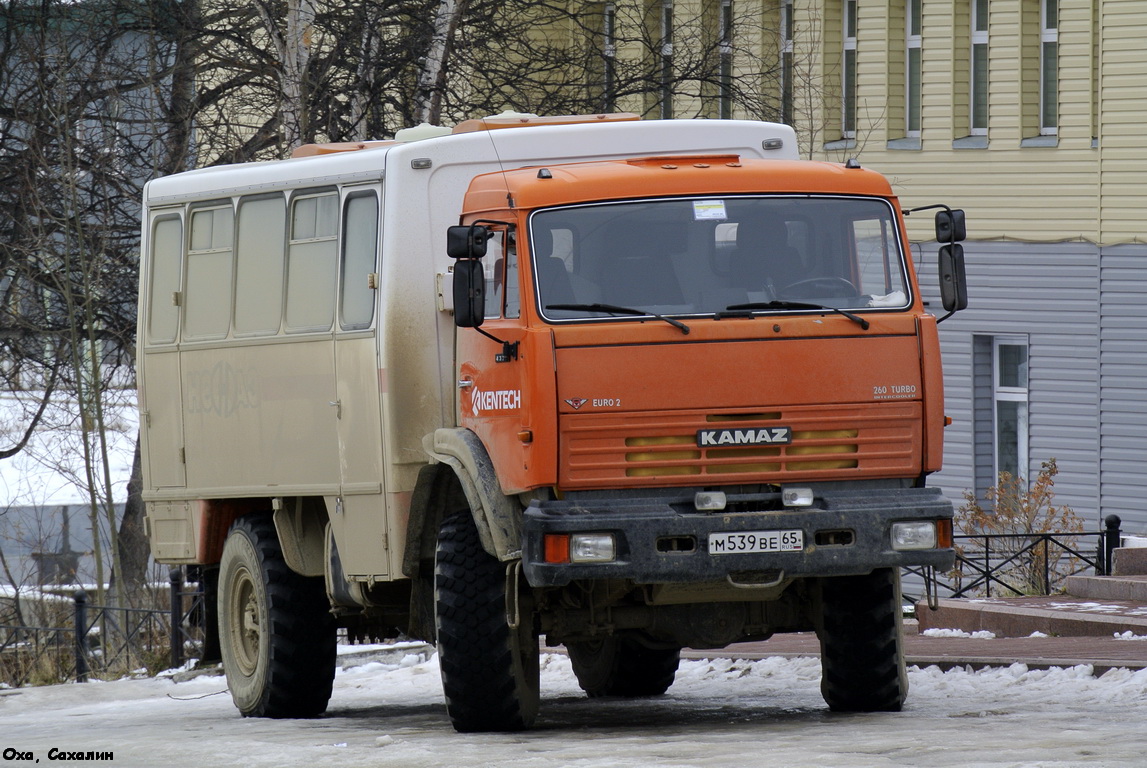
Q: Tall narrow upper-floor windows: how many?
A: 8